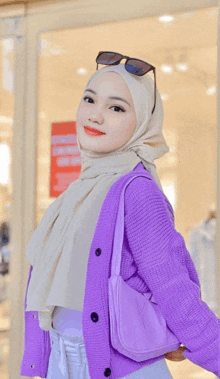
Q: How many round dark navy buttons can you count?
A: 3